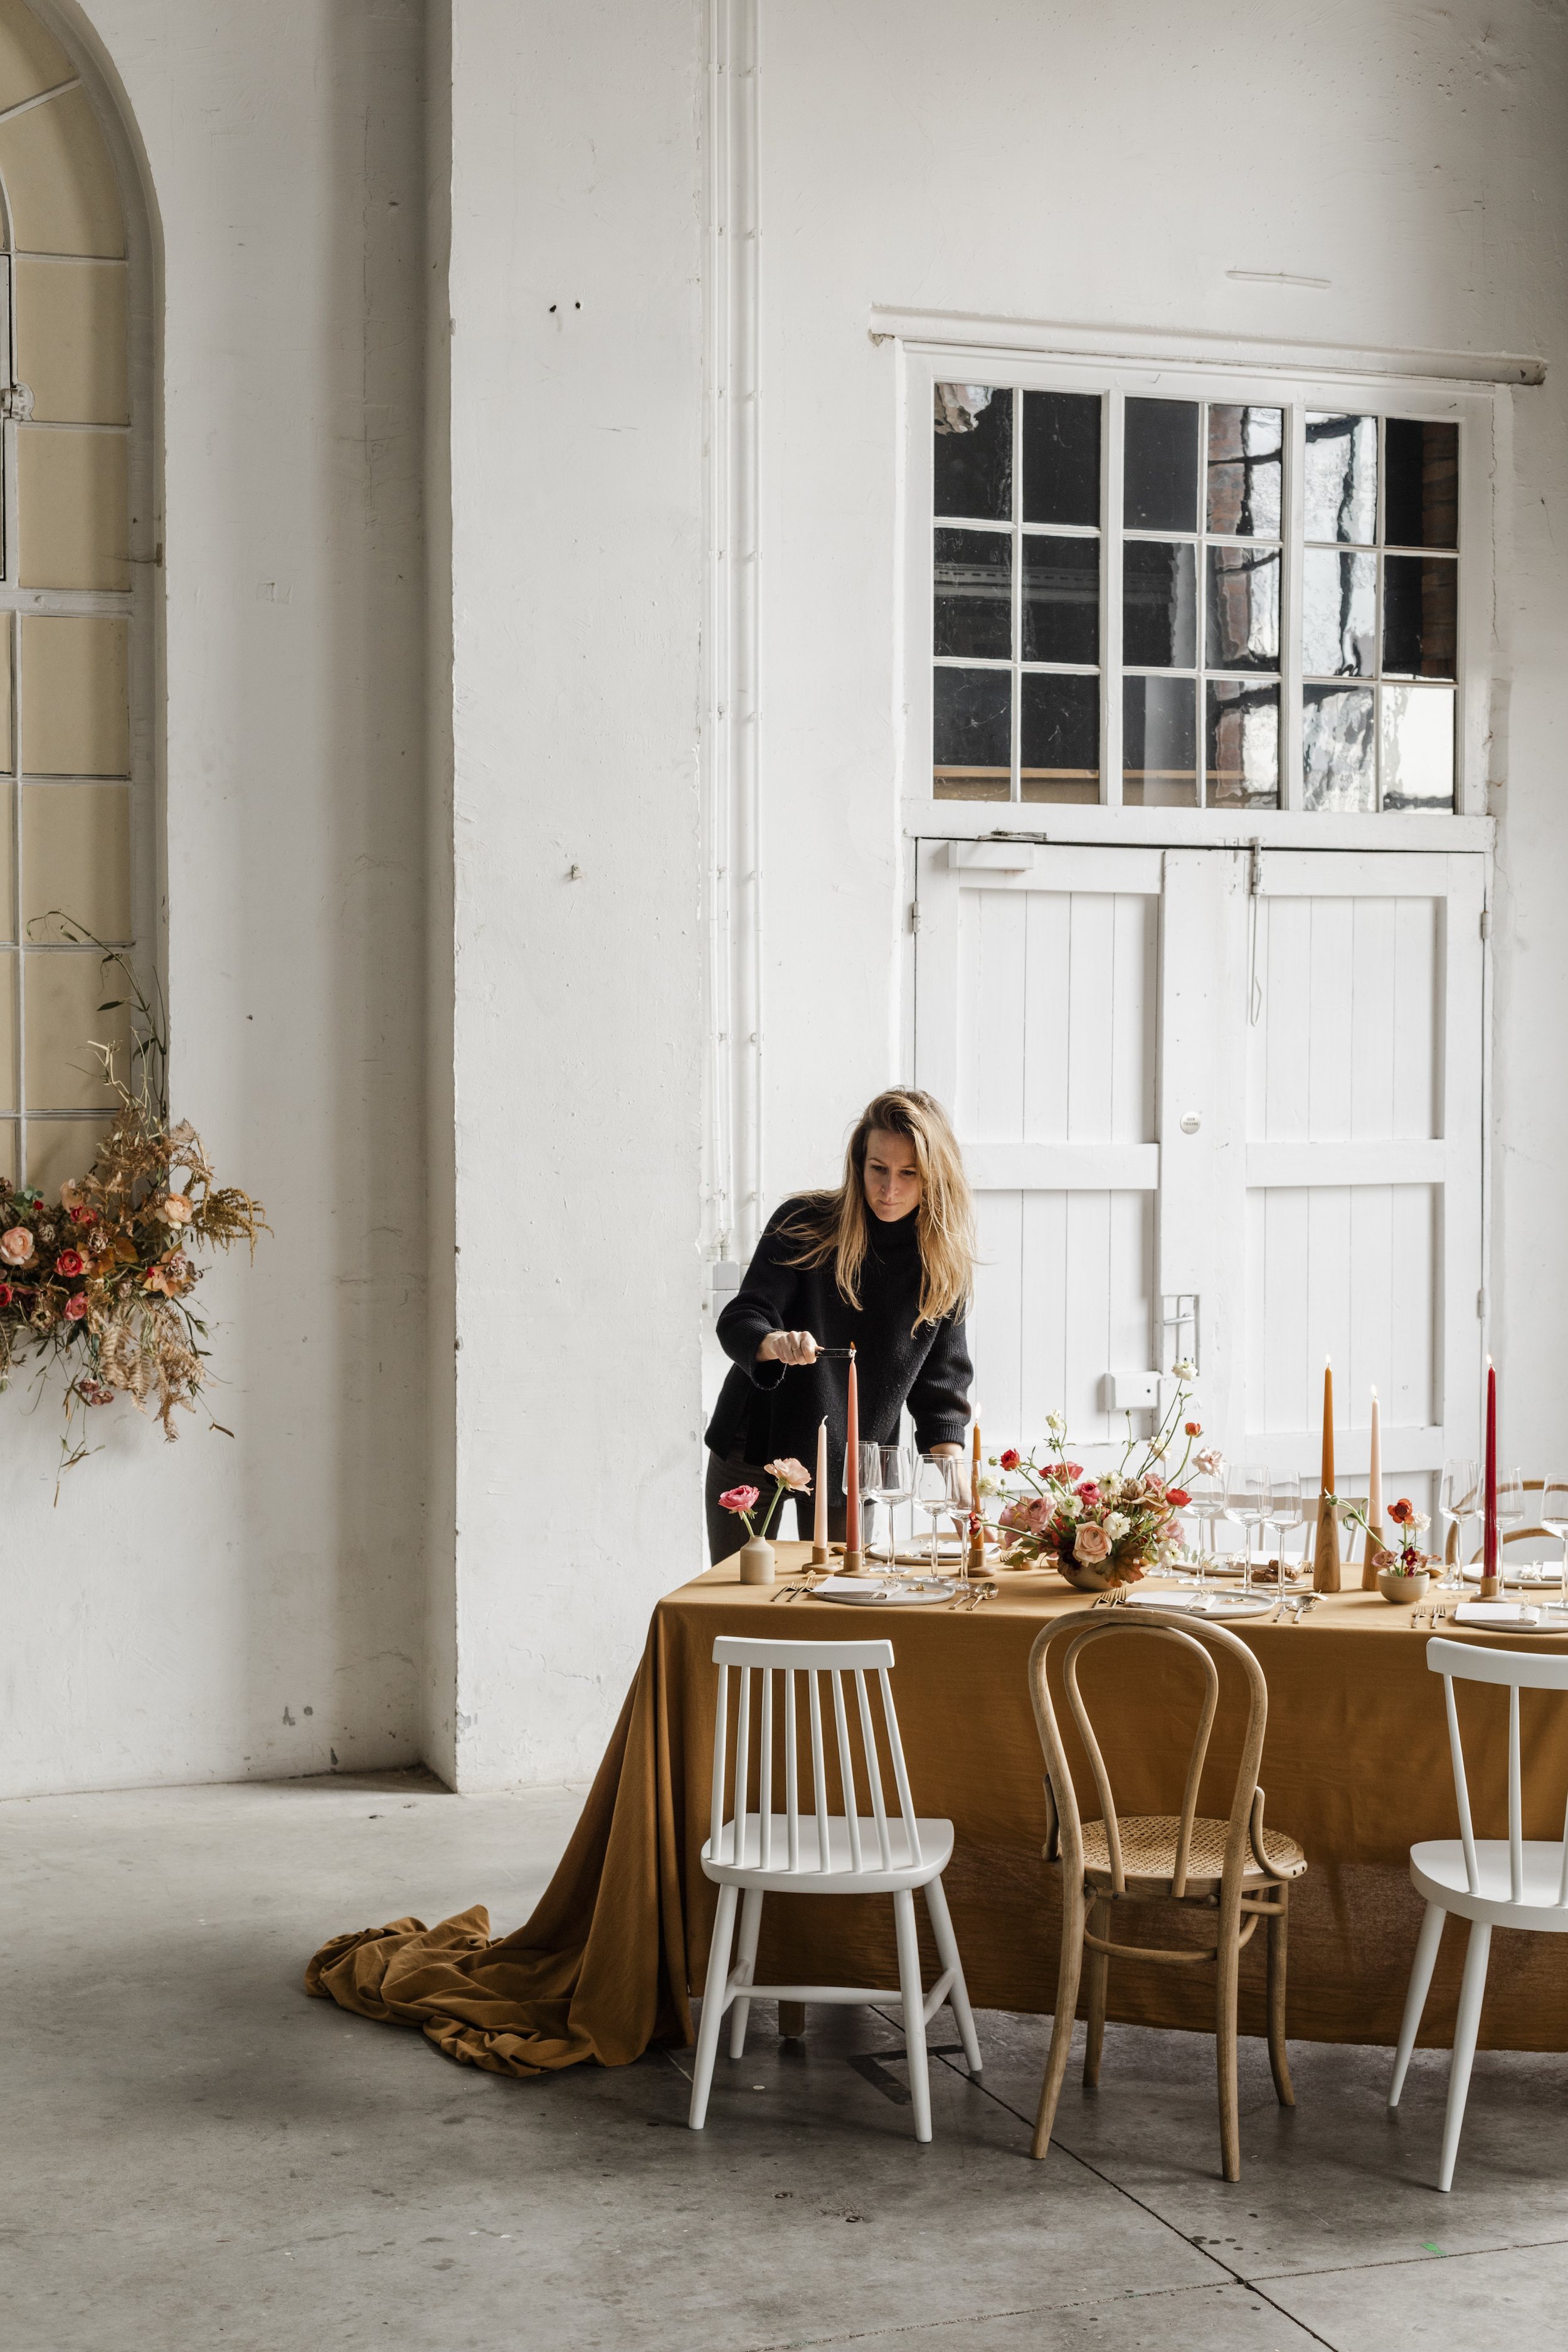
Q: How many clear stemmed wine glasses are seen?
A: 11